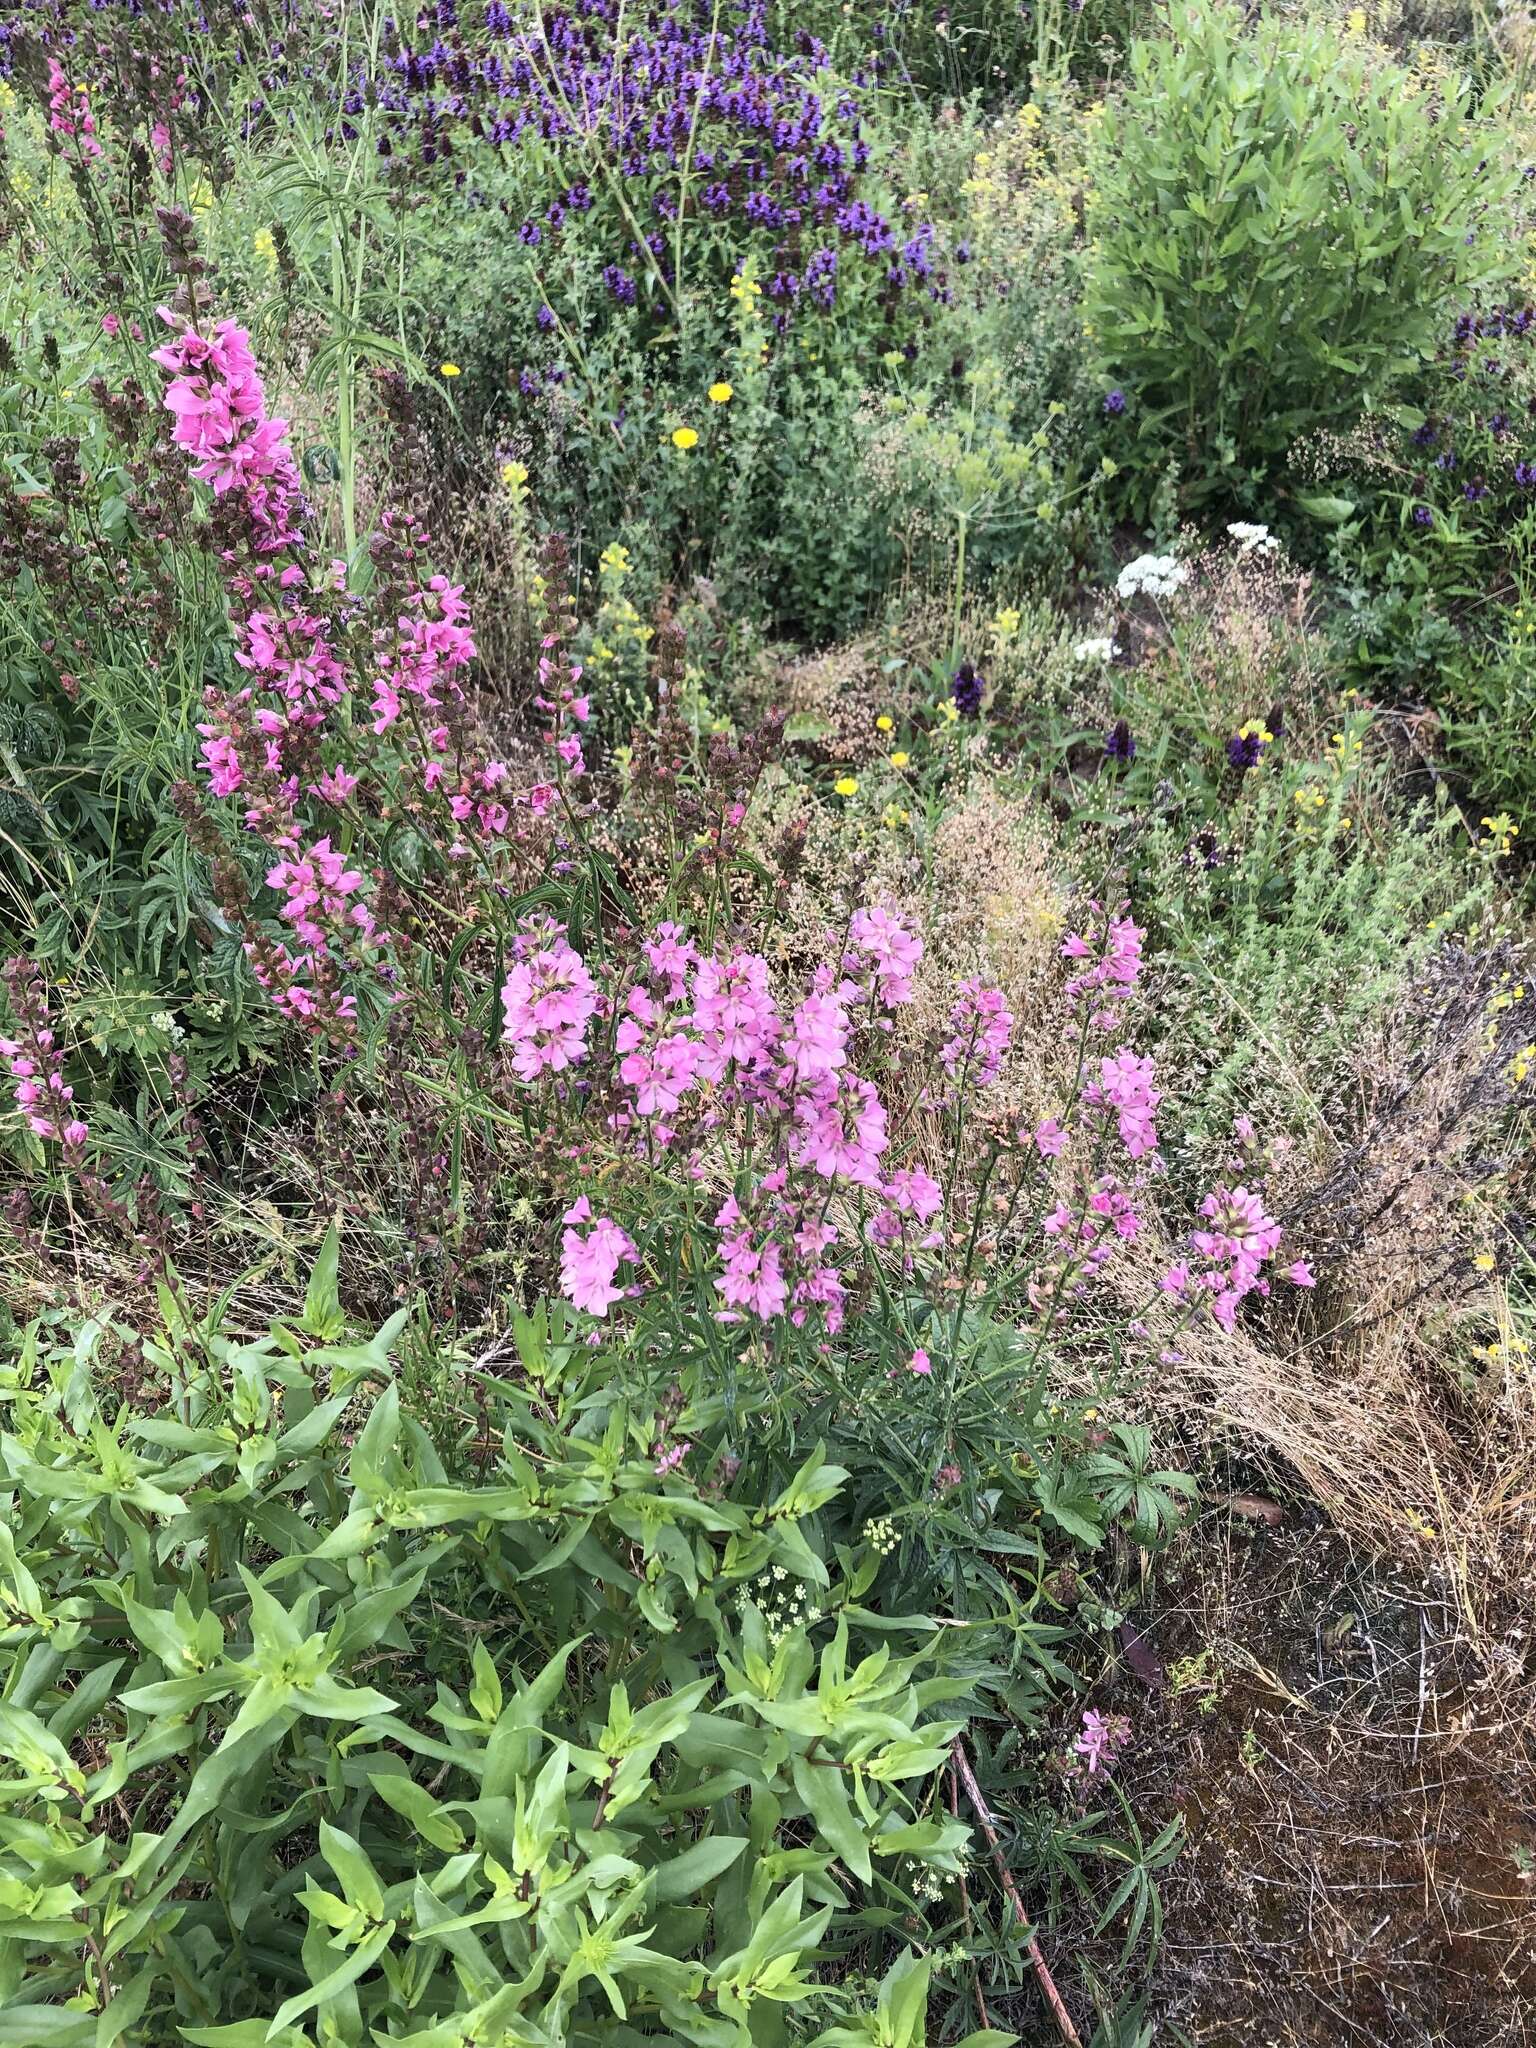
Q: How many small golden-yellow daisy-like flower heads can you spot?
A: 6